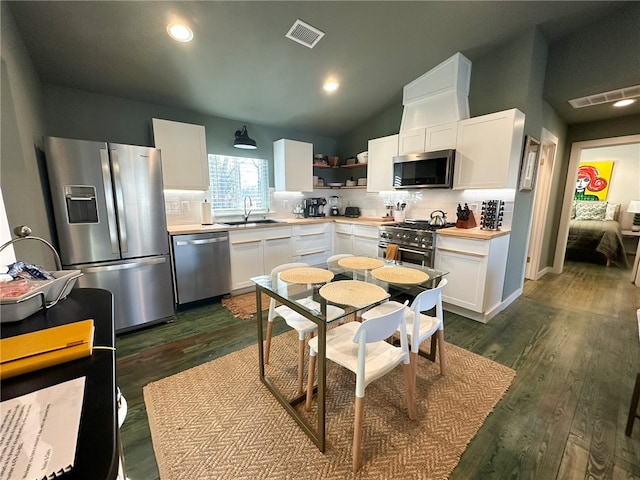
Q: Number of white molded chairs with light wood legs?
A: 4